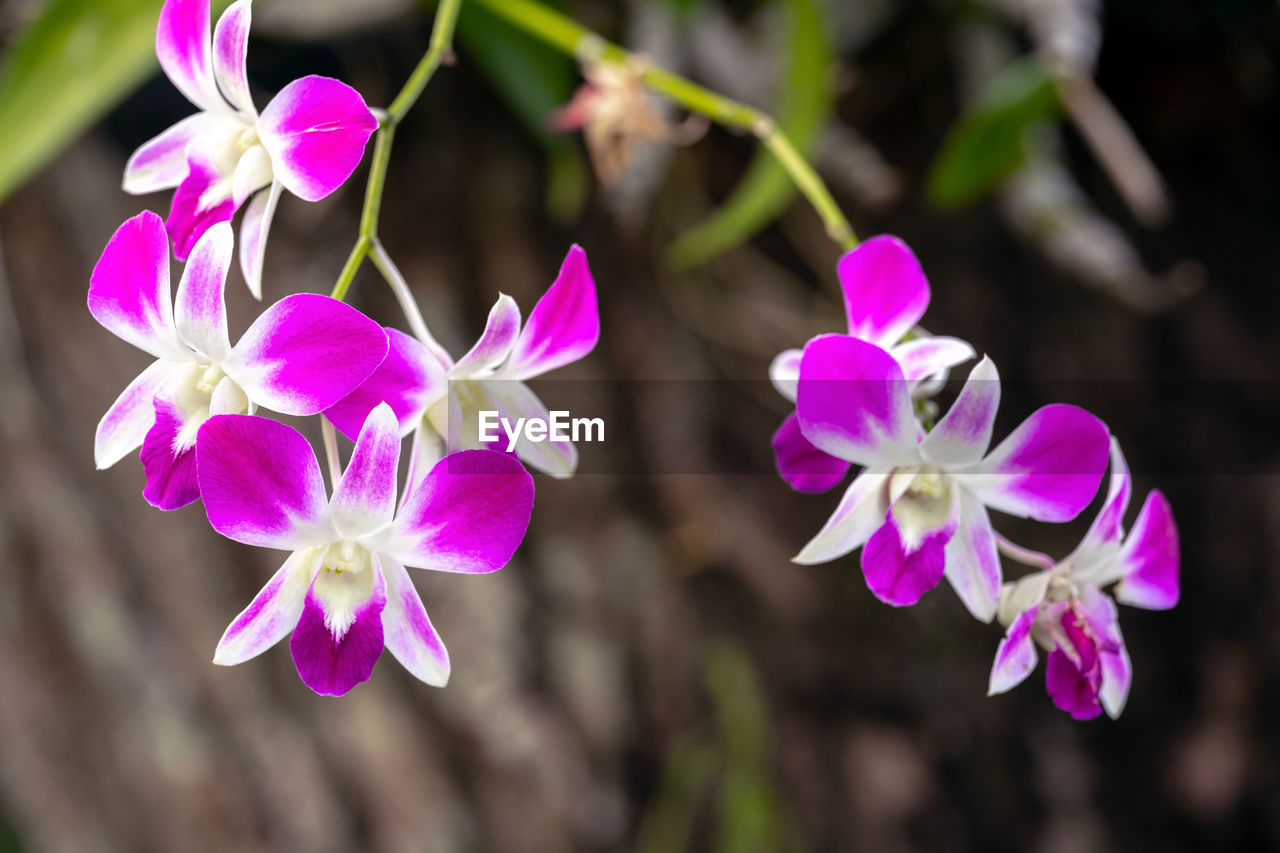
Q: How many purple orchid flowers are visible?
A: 7